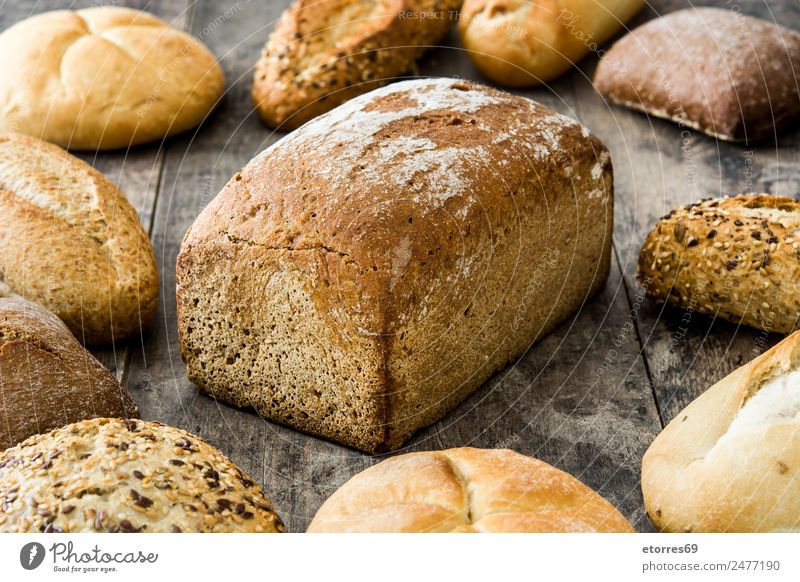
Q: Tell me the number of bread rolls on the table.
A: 10